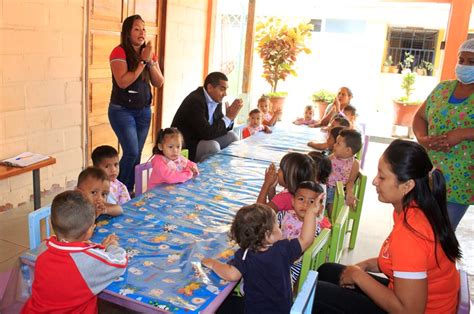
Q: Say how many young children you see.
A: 15